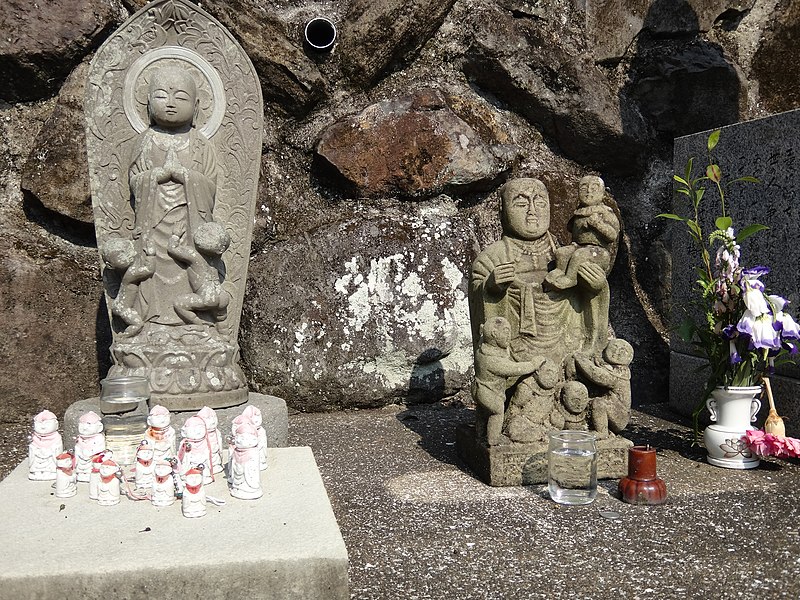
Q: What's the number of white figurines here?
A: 14